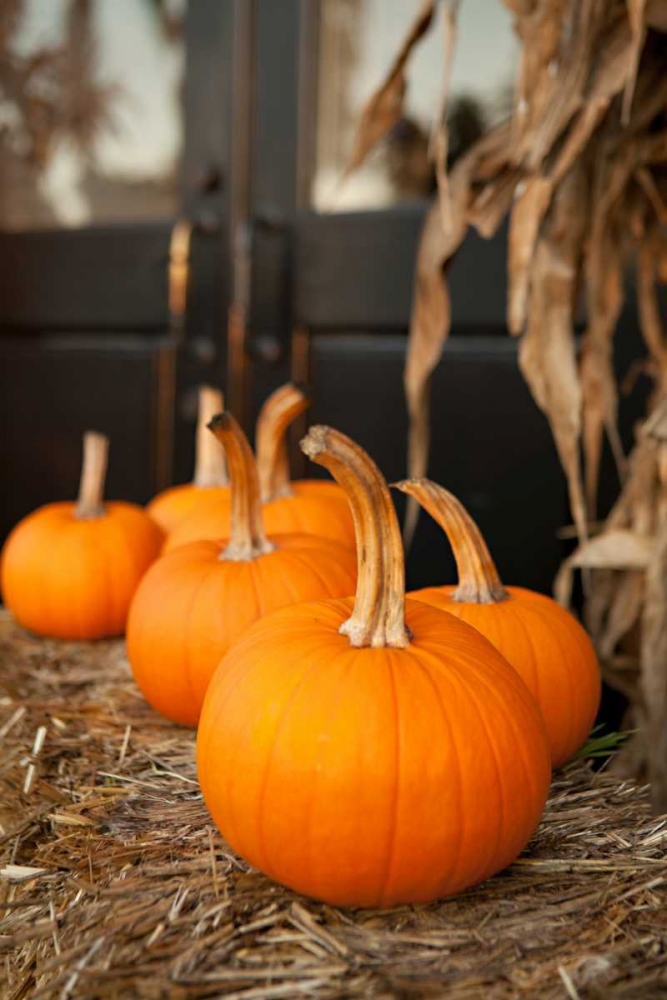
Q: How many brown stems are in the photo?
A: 6